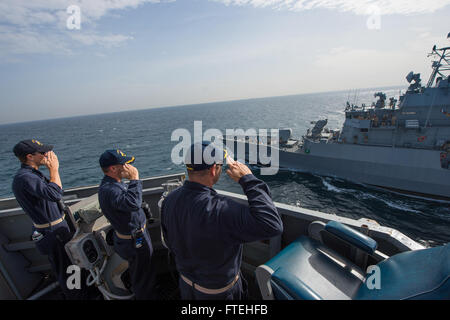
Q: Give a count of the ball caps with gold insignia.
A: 3